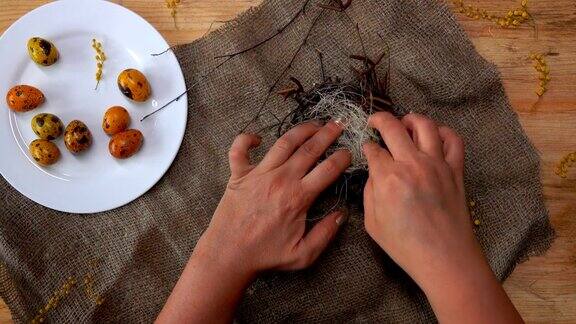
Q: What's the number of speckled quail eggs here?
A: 8